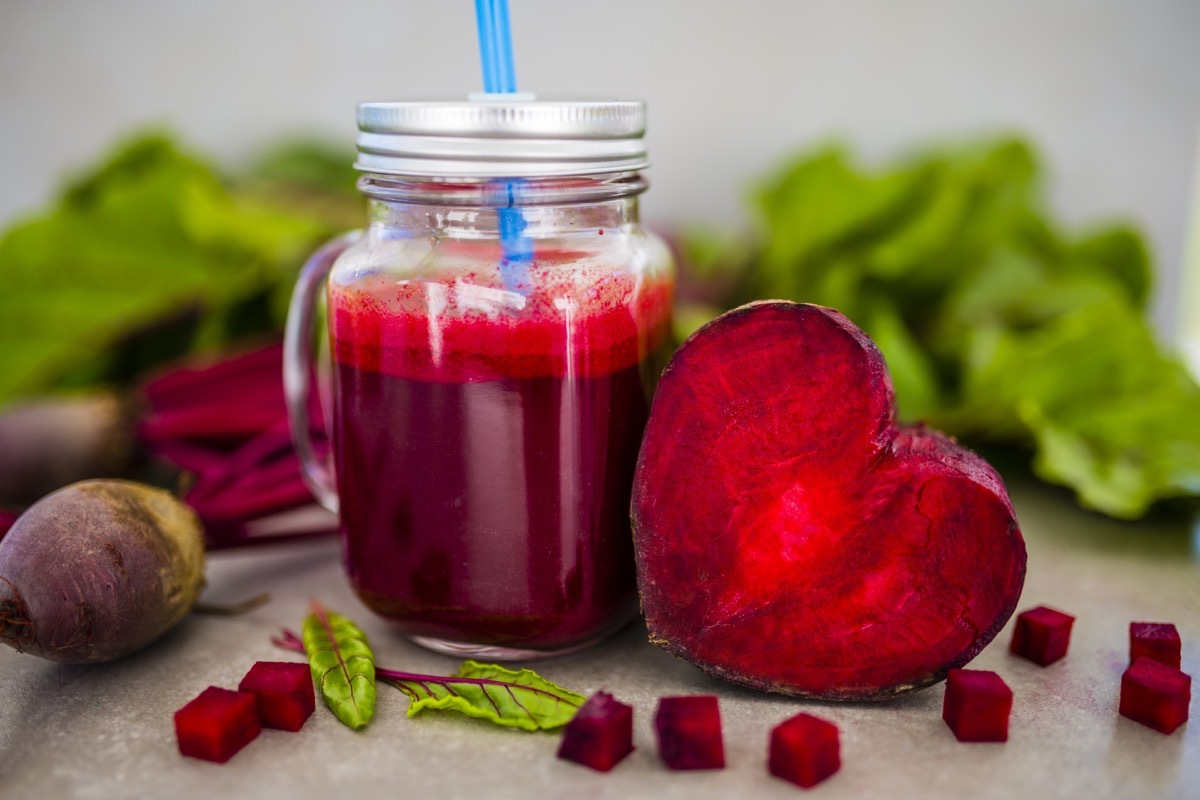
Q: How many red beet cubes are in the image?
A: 9